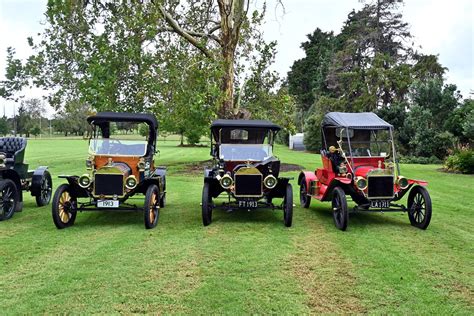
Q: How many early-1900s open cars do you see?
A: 4